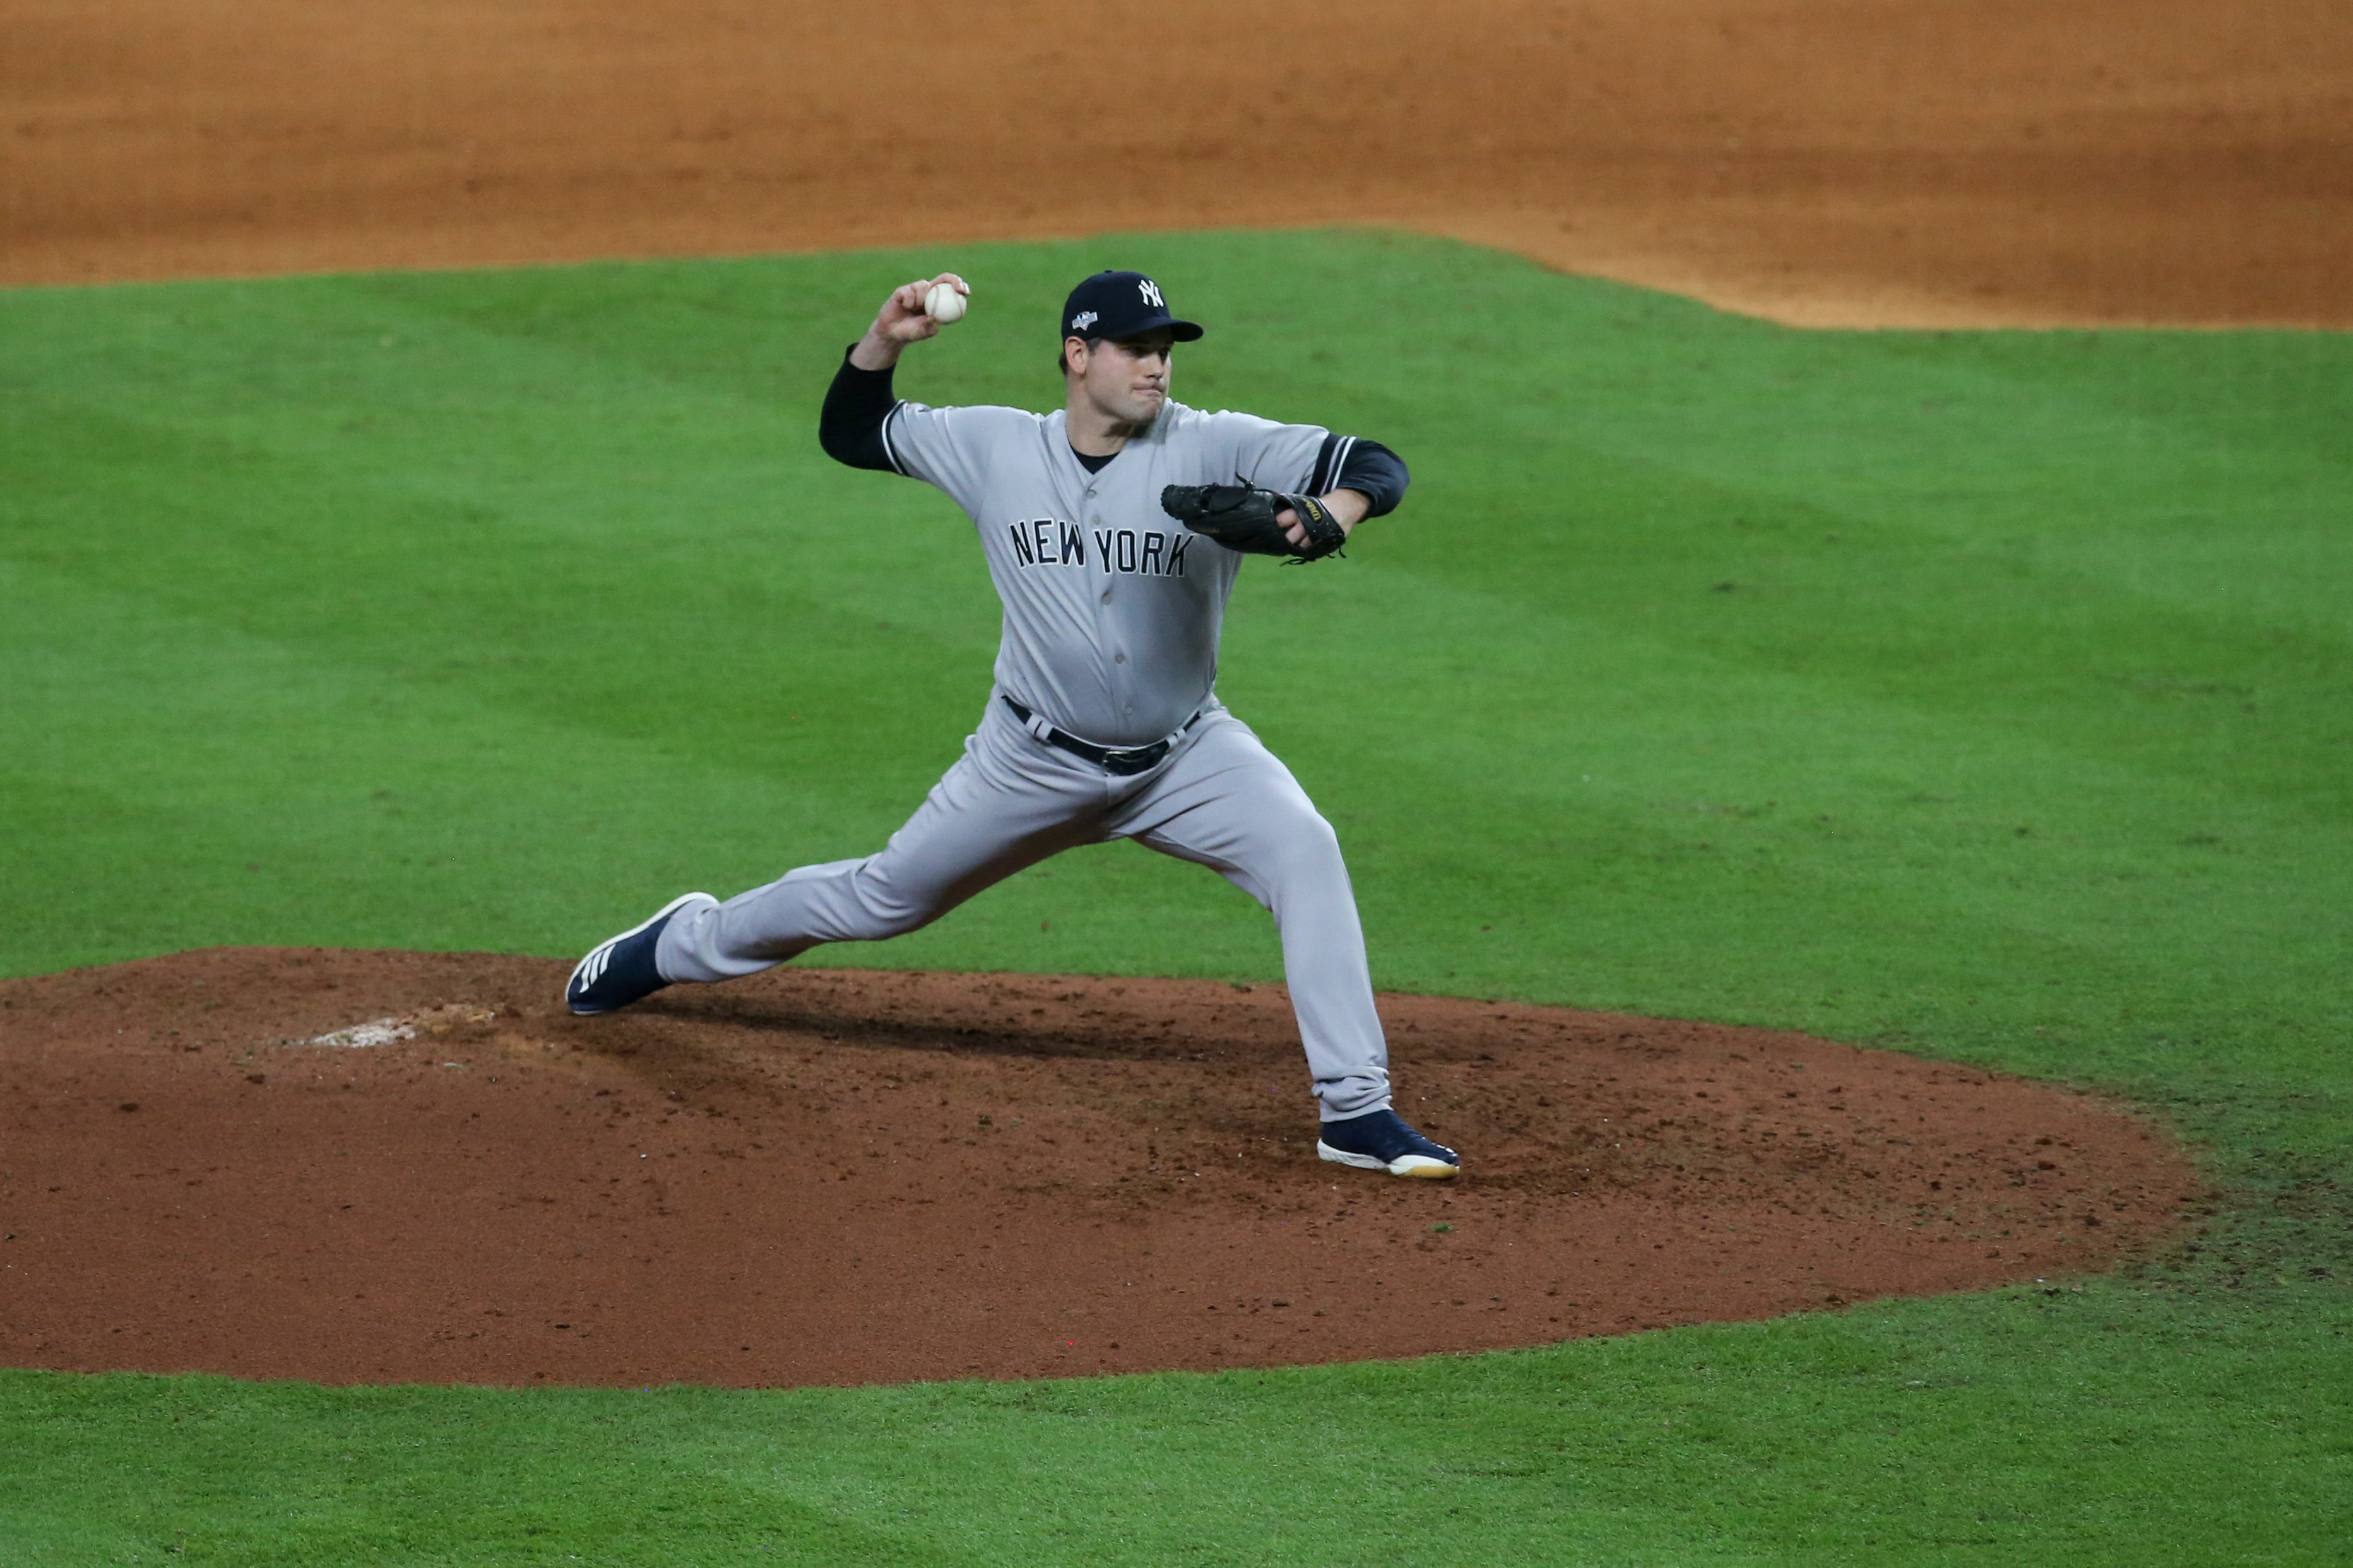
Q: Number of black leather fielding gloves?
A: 1